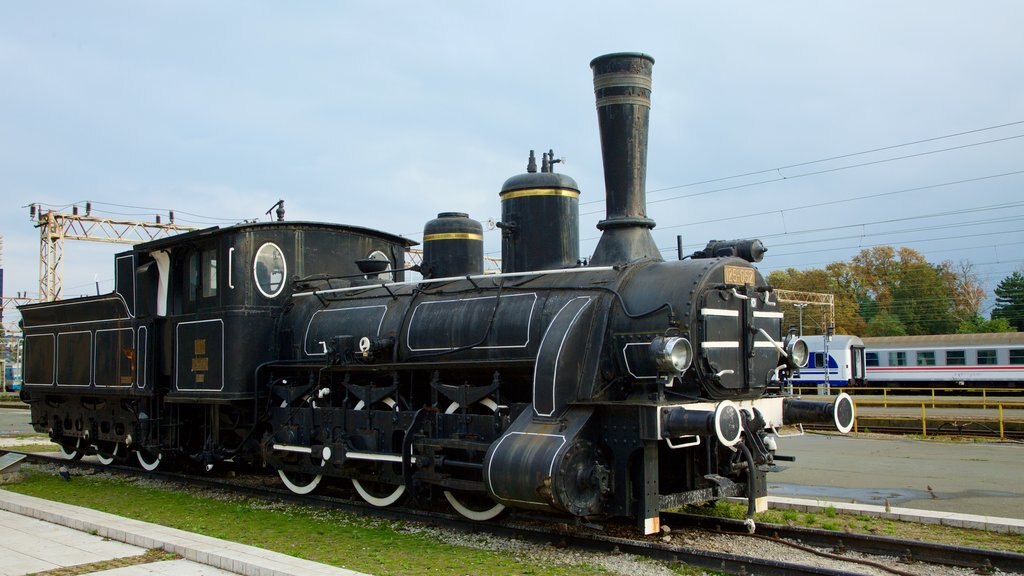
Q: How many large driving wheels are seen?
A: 3